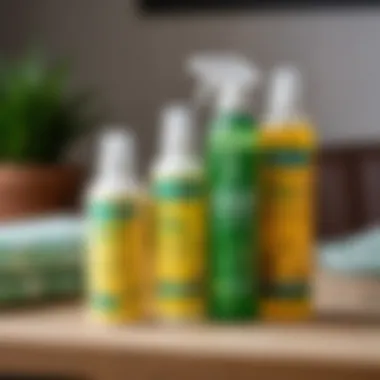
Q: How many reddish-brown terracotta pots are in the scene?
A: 1